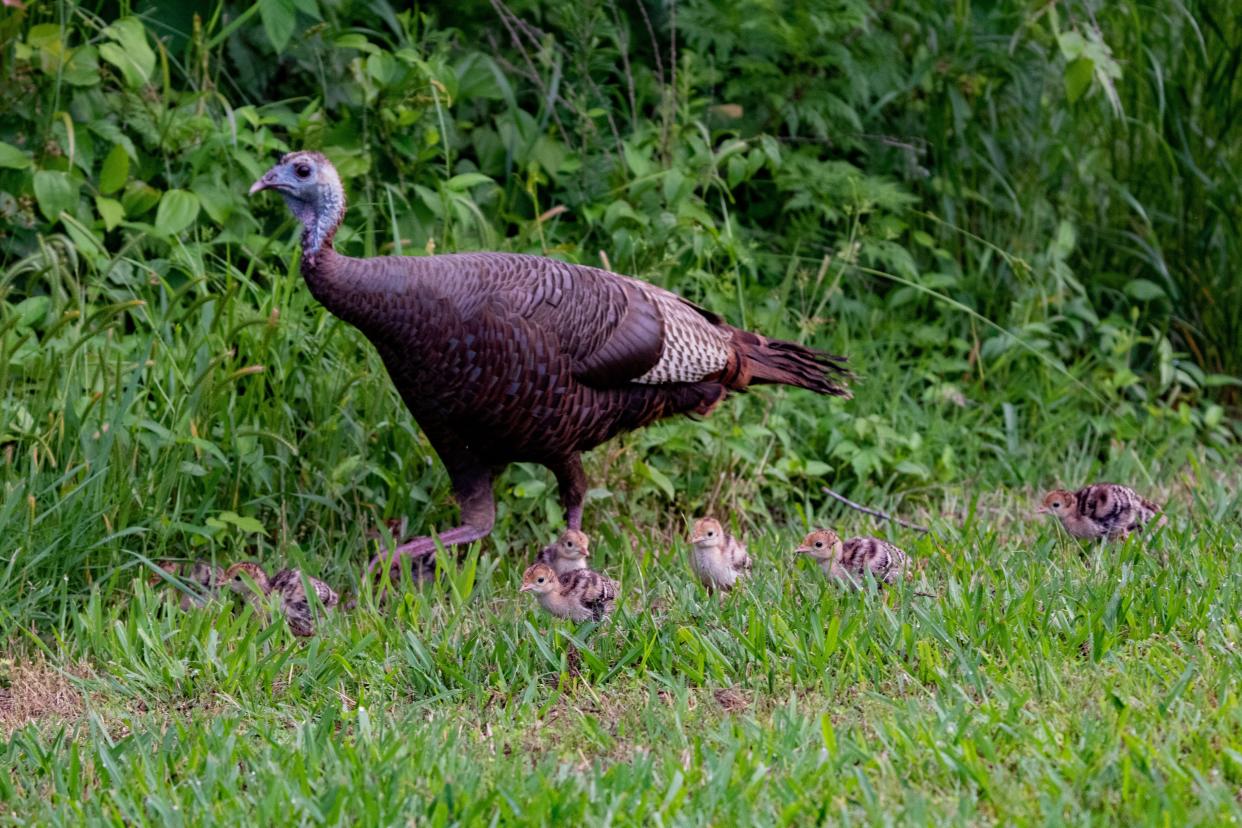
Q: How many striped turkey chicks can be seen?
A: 7